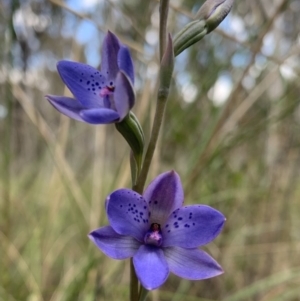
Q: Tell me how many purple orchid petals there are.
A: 12